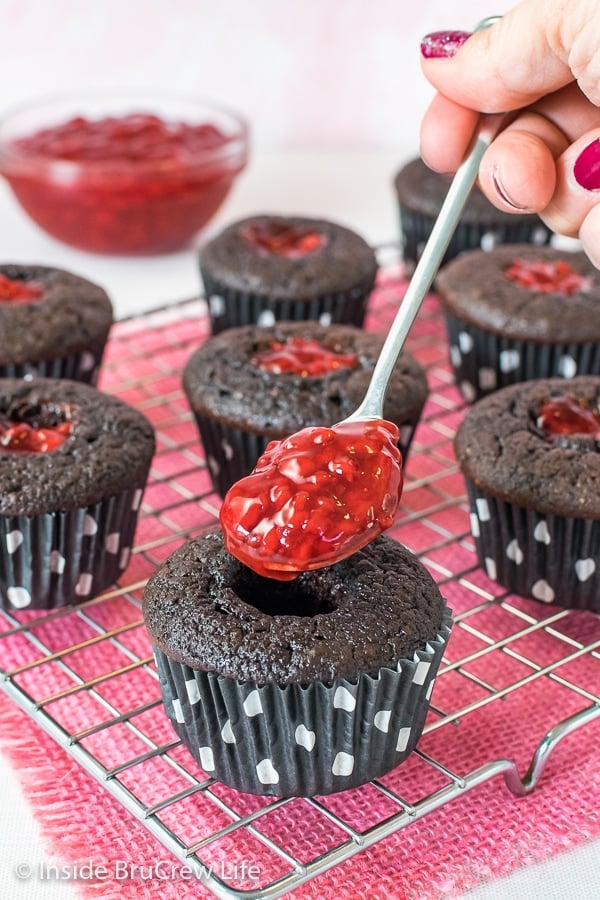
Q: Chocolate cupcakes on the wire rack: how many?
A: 8